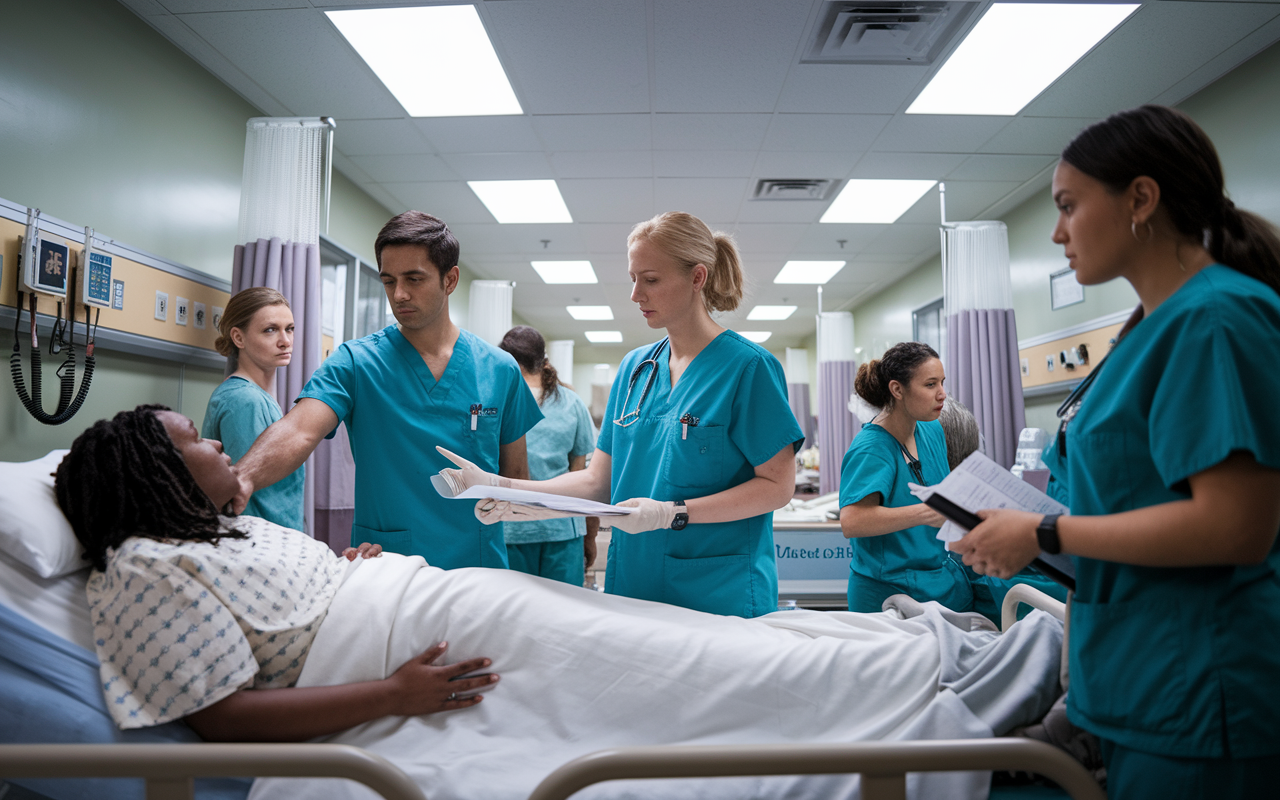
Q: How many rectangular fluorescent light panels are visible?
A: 10